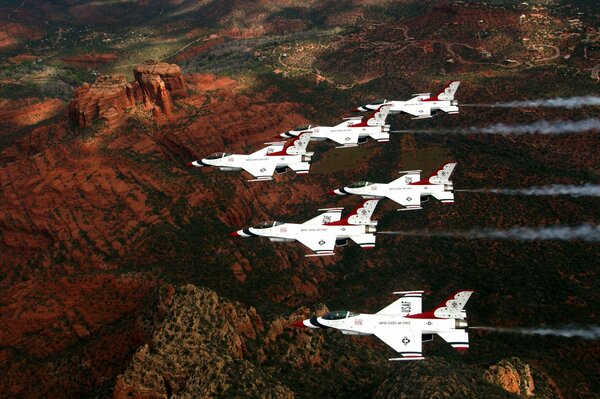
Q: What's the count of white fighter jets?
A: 6